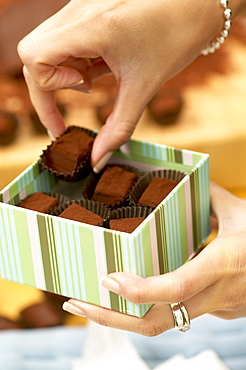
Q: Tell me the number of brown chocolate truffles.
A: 6